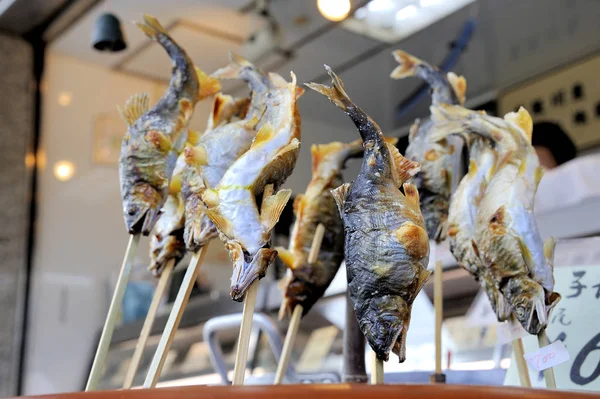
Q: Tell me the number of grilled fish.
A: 9